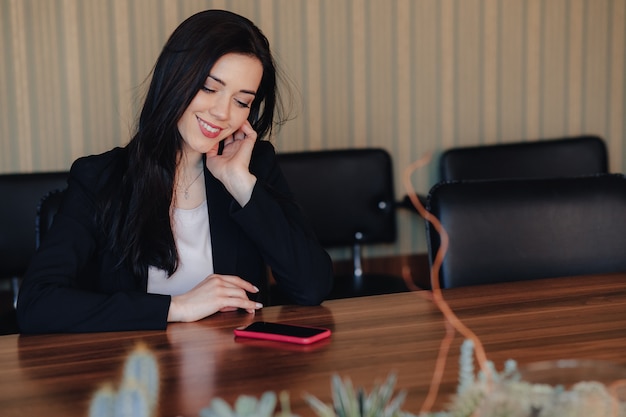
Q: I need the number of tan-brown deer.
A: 0